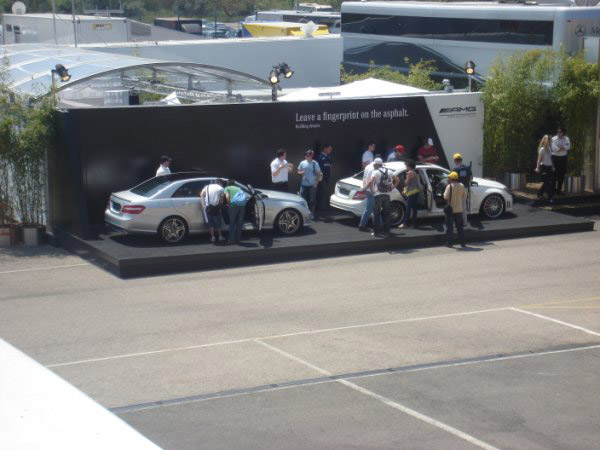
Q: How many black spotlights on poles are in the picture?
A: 4